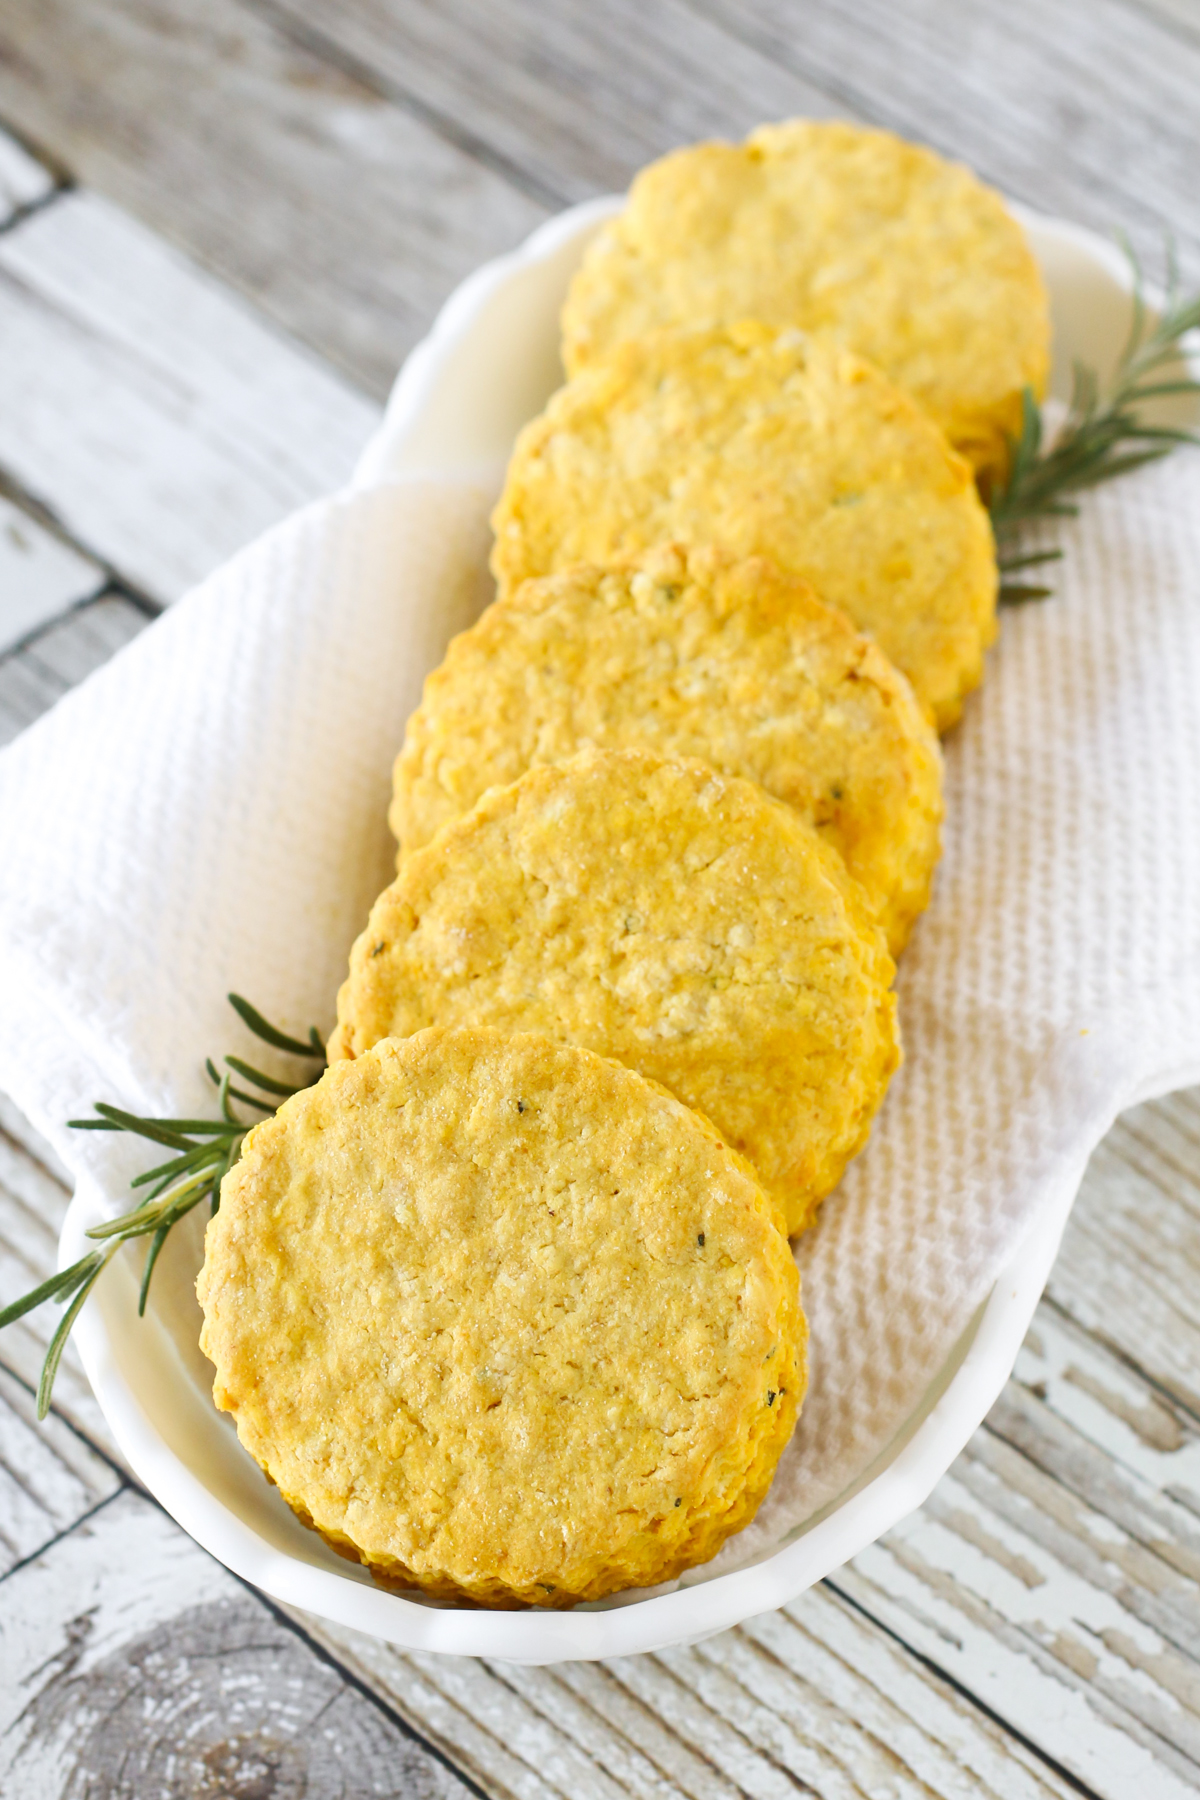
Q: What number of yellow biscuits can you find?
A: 5